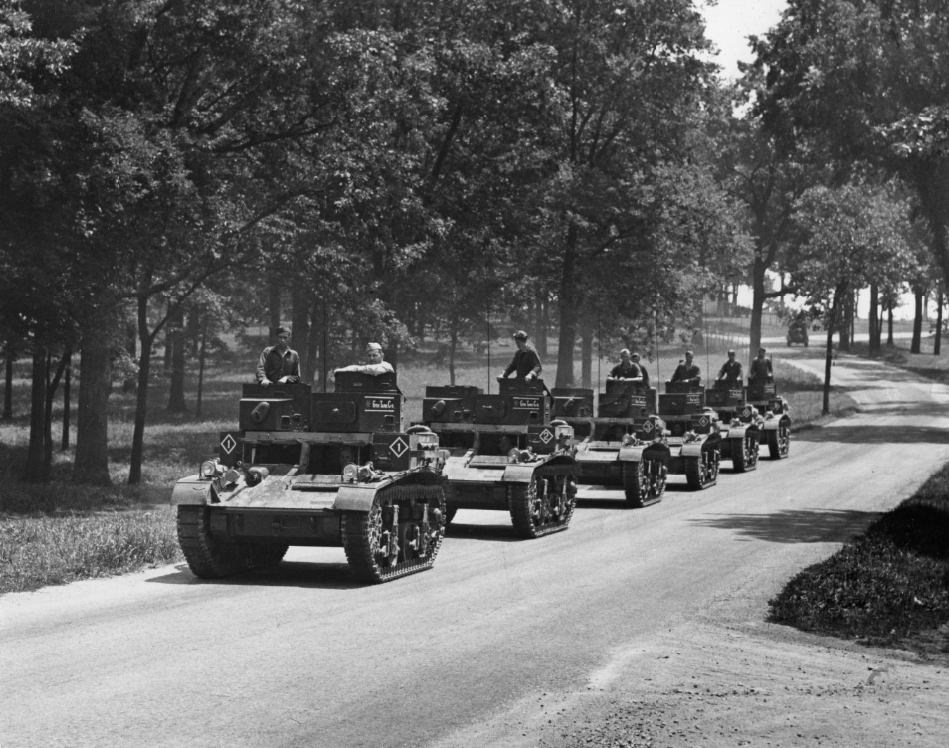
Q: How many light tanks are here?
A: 6